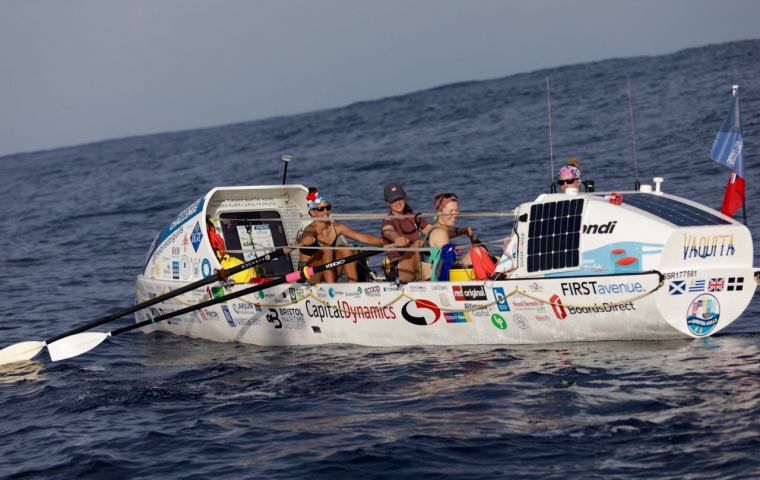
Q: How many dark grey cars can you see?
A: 0